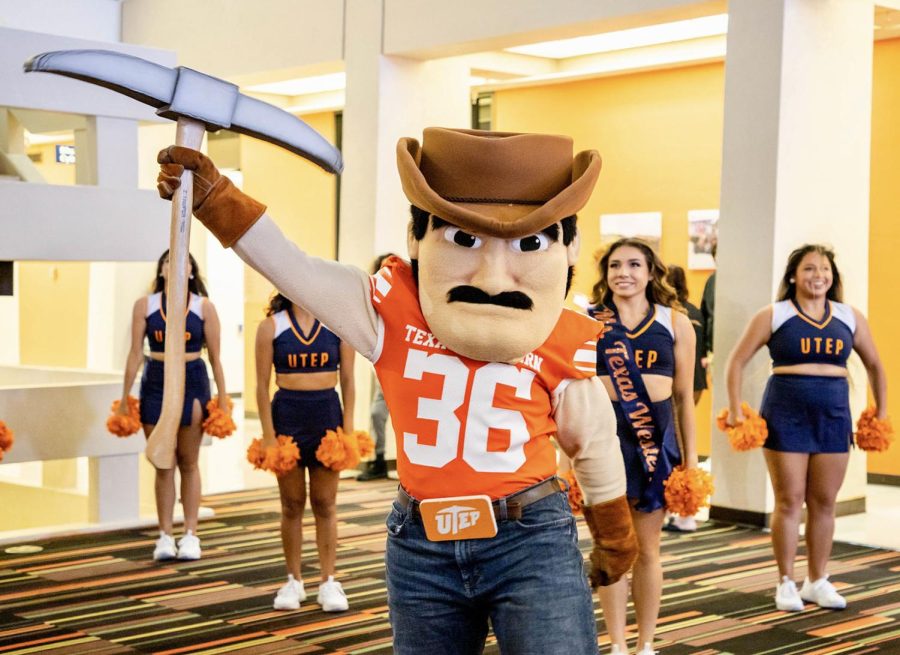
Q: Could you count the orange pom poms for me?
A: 9